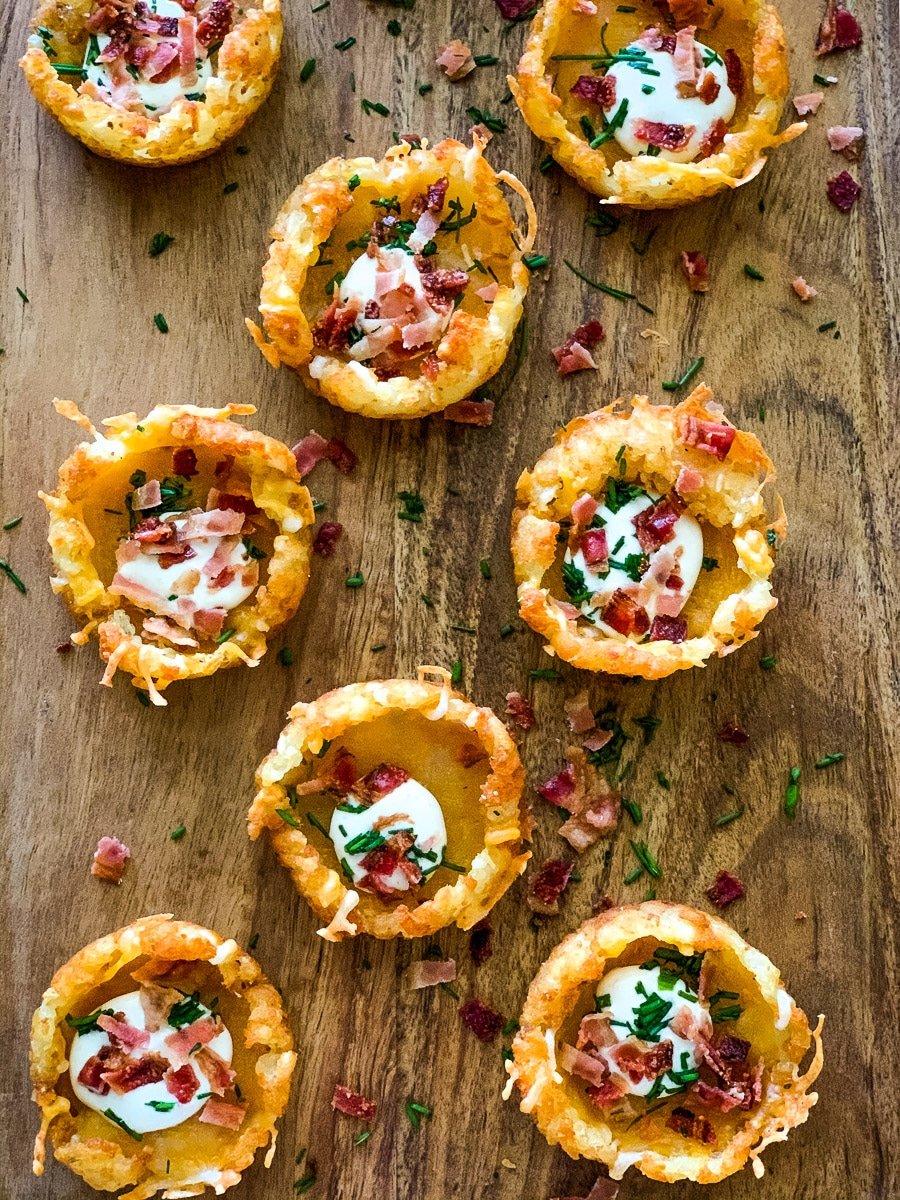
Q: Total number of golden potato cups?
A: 8